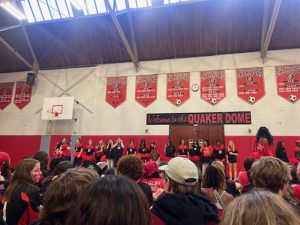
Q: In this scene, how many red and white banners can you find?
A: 8